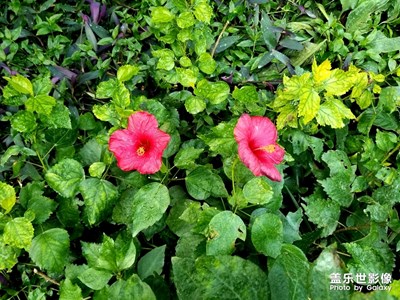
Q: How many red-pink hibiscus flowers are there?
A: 2